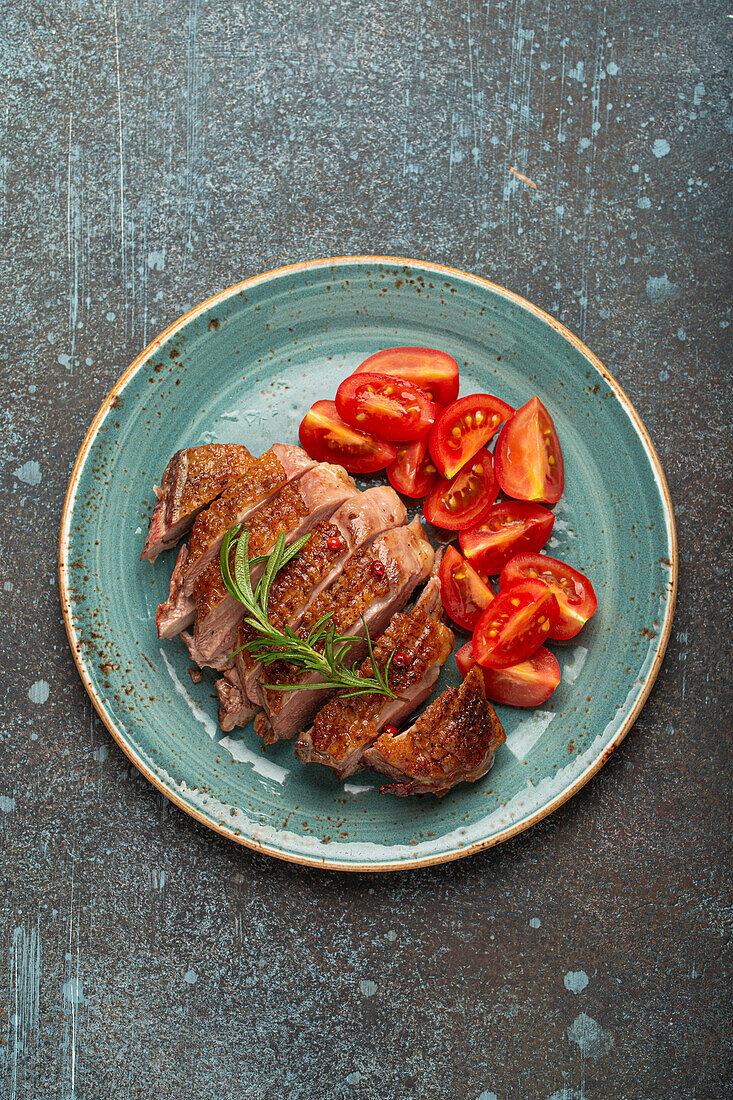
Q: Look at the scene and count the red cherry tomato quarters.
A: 12